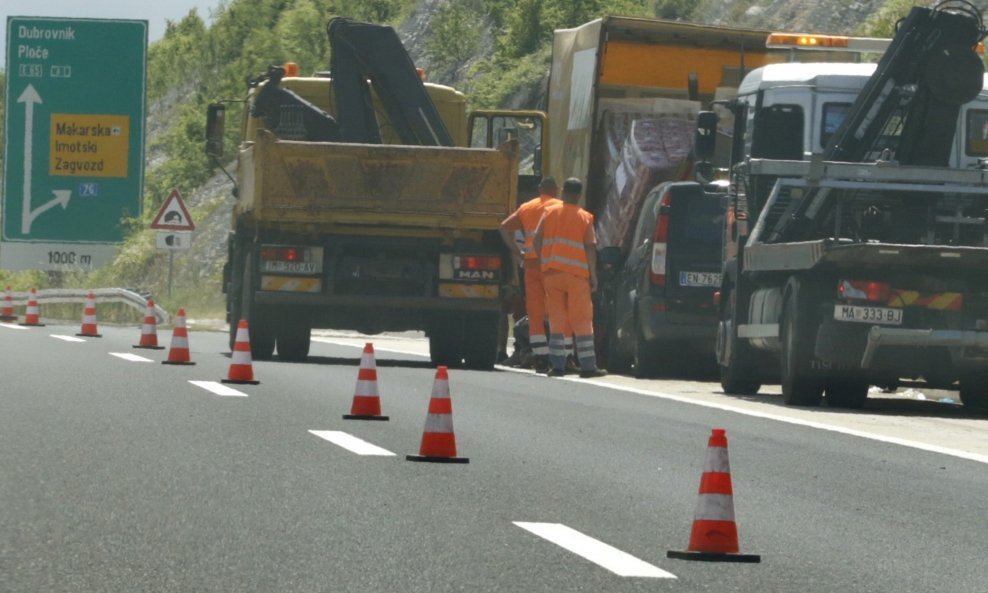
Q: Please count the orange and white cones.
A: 9